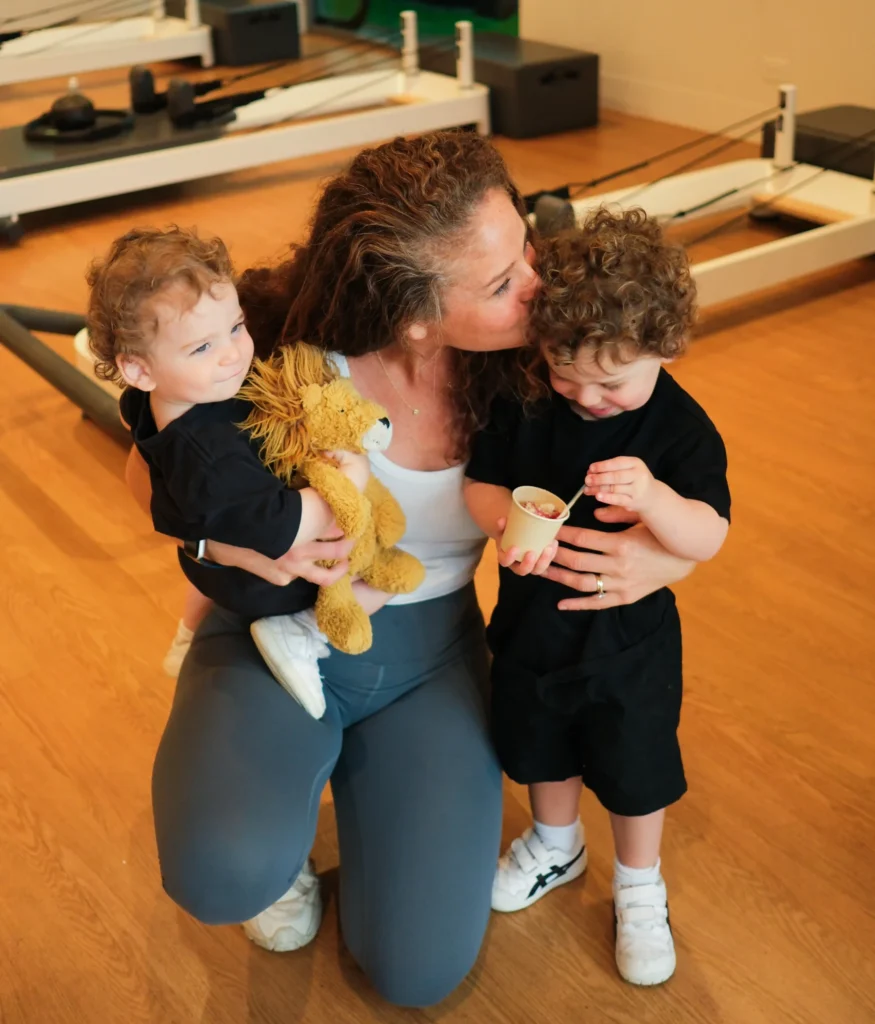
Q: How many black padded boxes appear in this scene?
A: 3